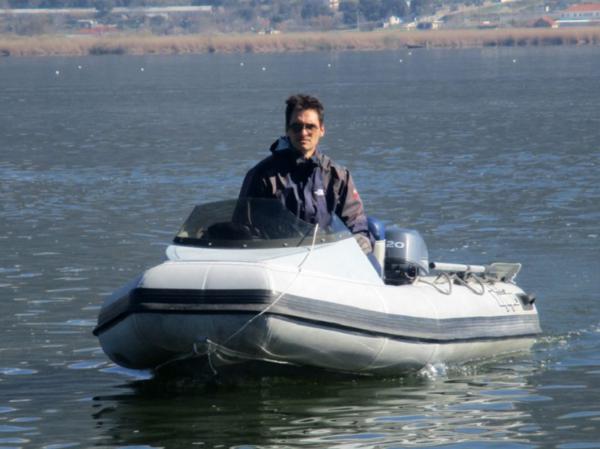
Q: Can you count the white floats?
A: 9